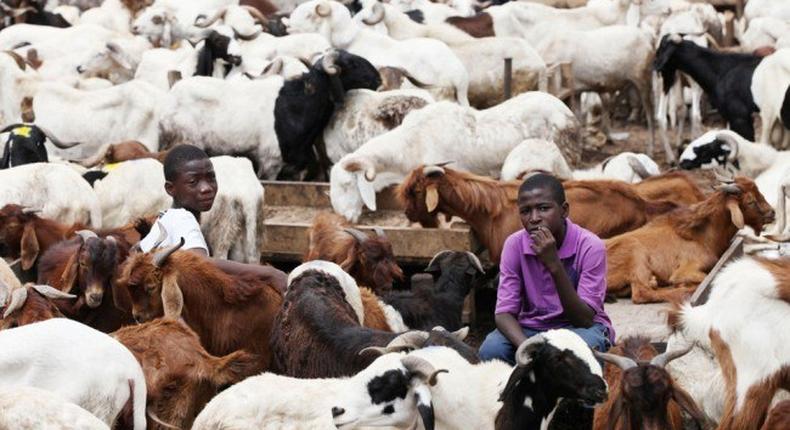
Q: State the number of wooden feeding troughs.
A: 1